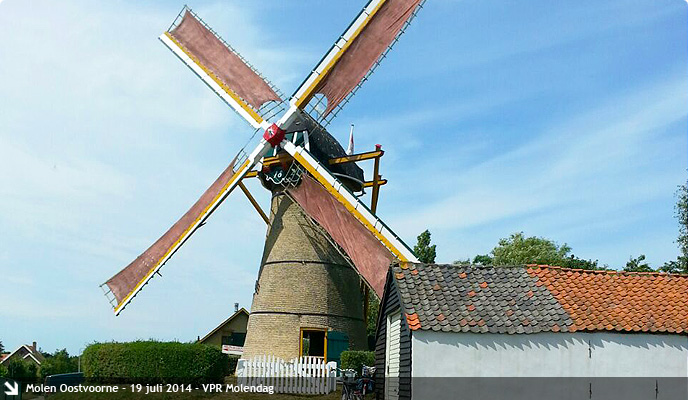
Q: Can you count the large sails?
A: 4